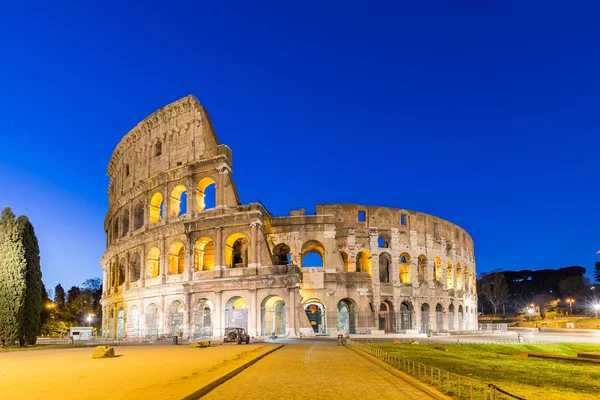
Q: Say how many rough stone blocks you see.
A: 2